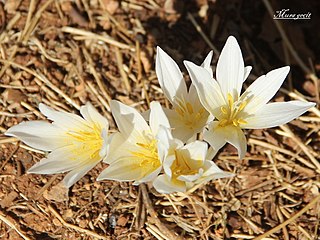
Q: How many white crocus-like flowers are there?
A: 5